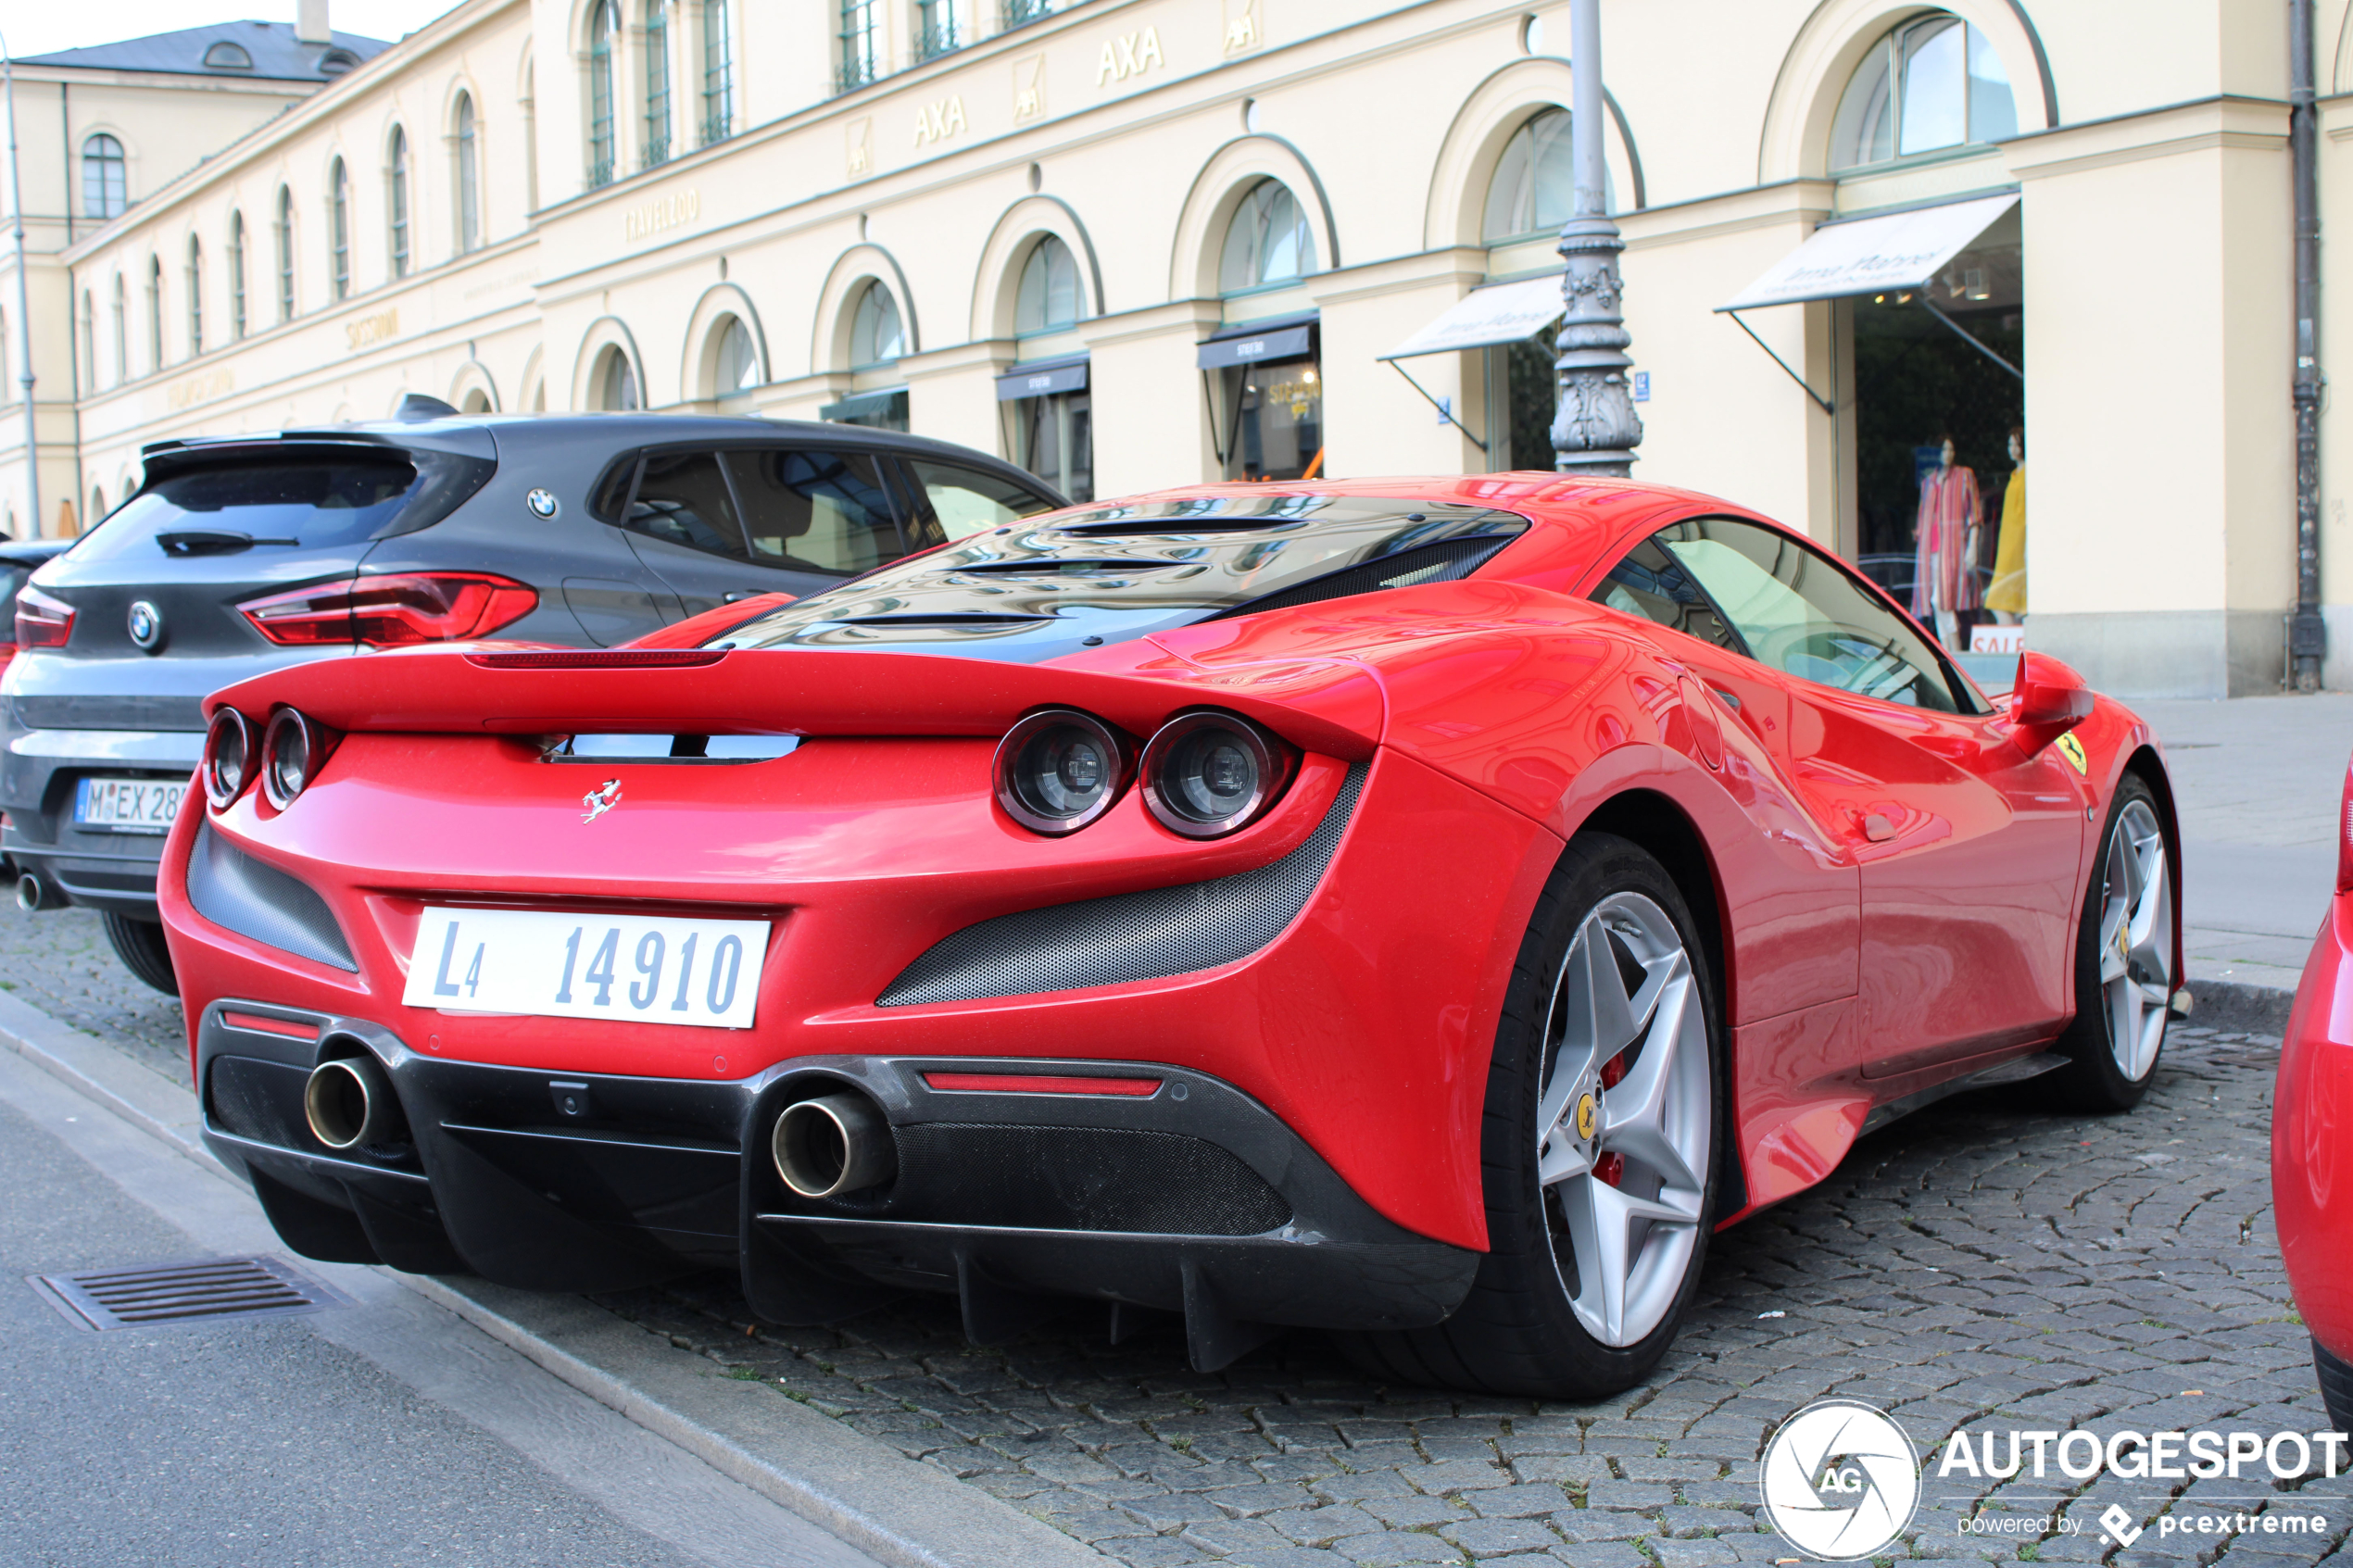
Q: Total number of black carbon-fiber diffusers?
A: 1